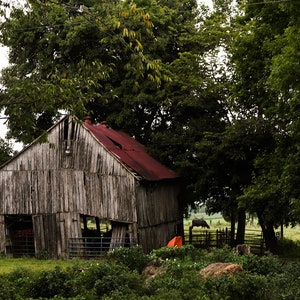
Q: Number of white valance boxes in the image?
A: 0